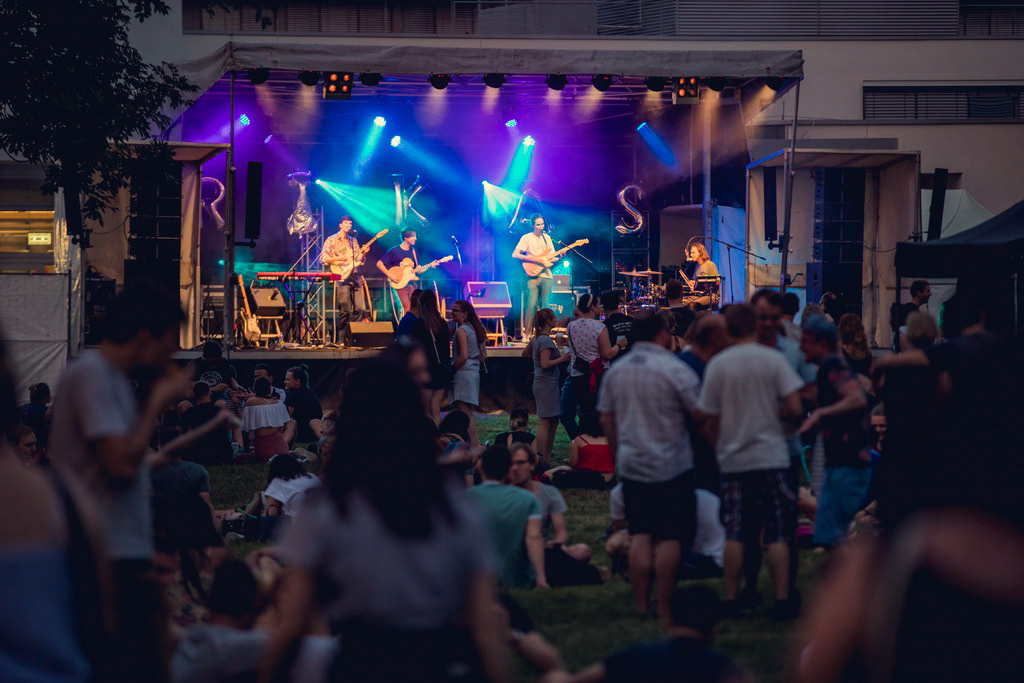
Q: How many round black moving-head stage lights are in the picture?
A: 10